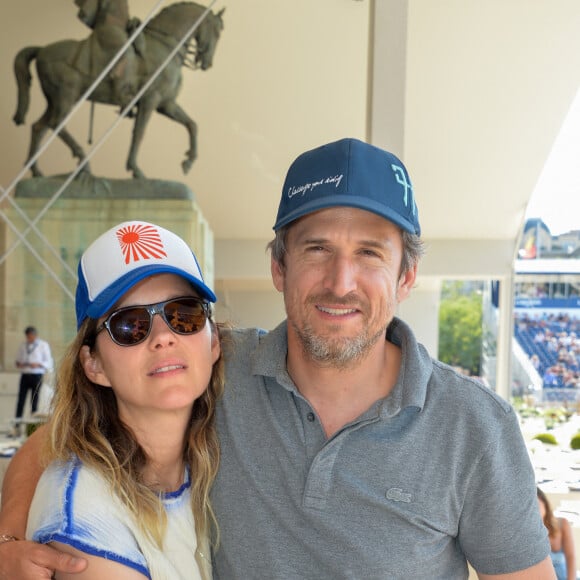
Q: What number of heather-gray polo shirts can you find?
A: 1